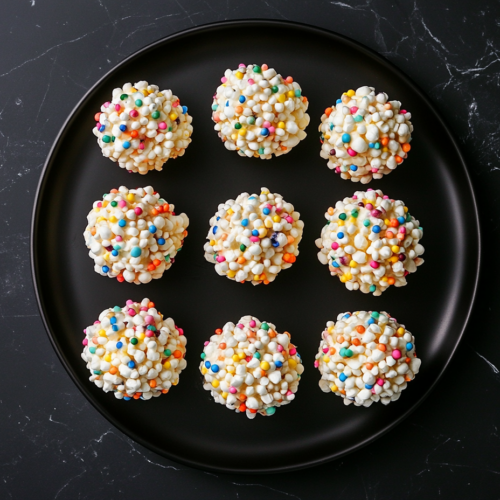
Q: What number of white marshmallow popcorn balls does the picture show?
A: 9